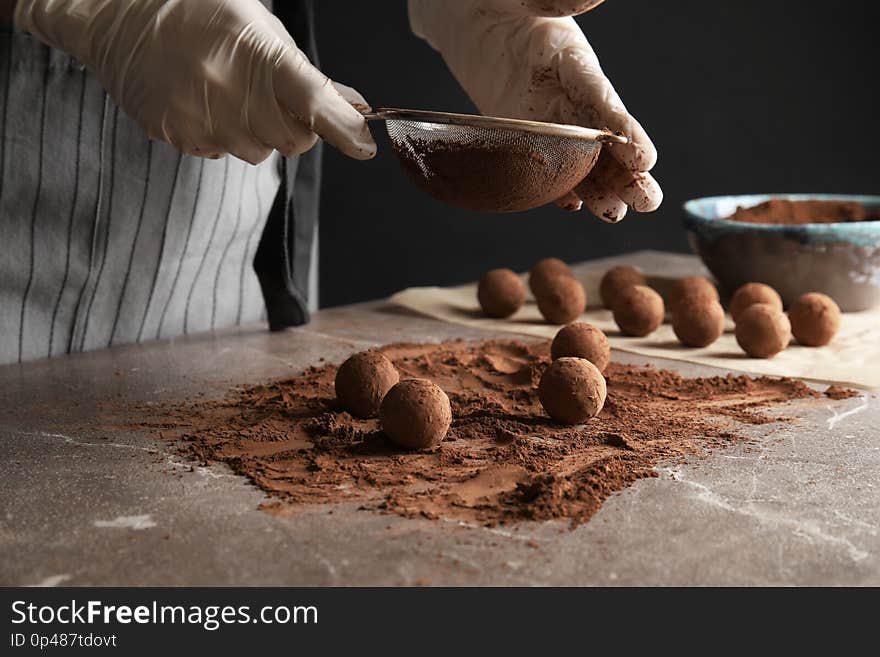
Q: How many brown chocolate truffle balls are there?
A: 14